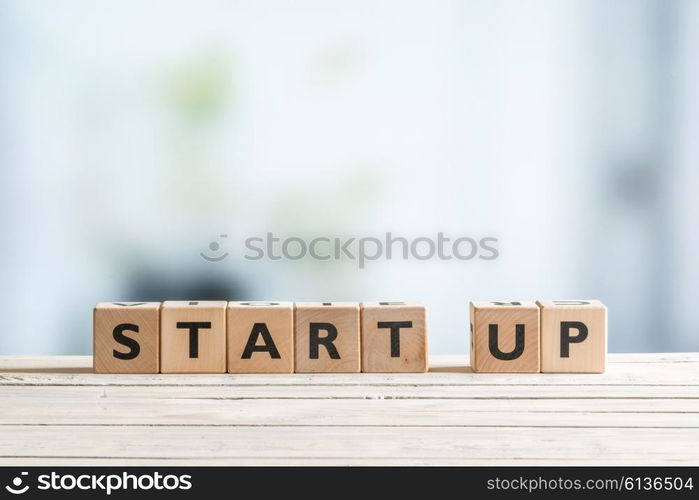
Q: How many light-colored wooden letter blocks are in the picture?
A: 7